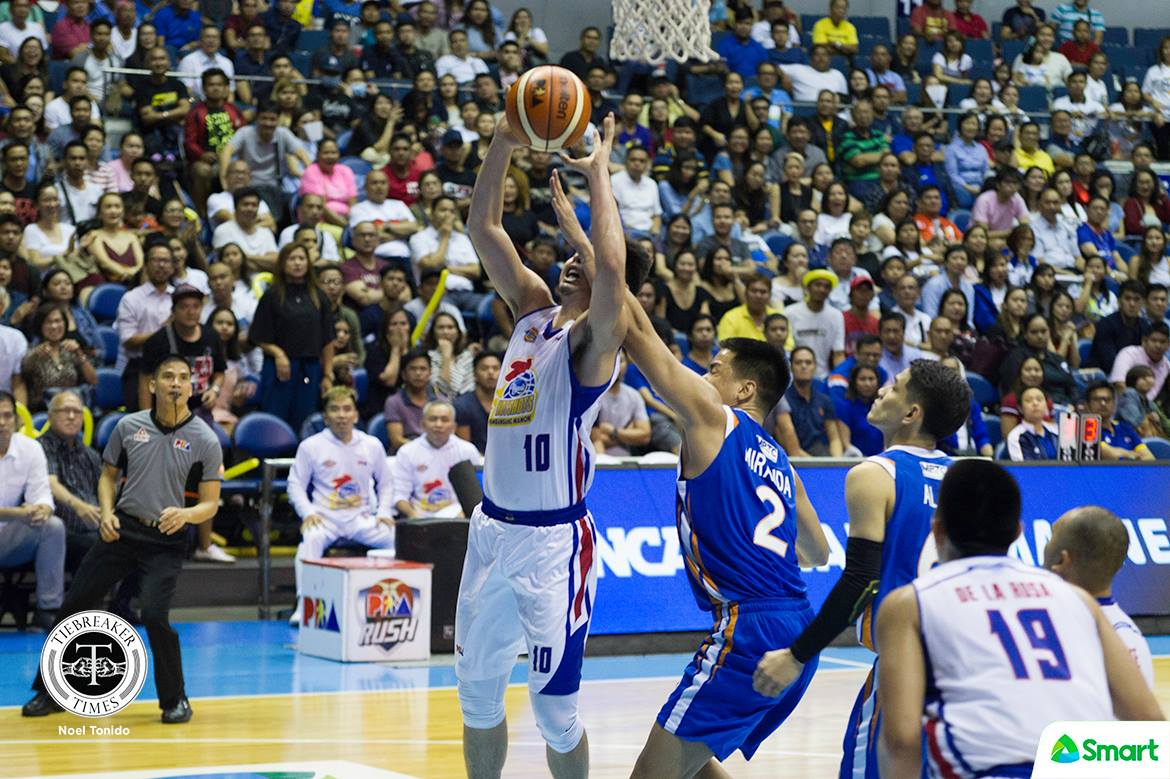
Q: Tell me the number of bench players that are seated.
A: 2